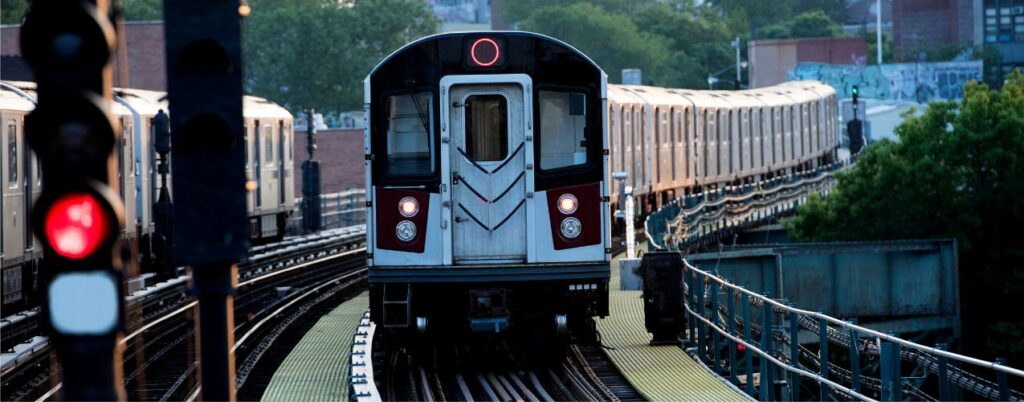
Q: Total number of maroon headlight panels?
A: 2